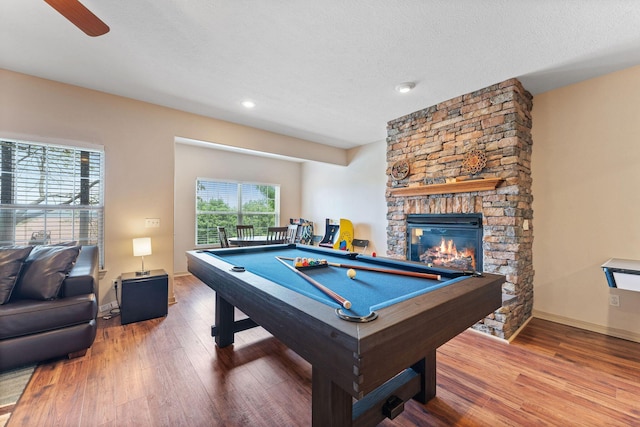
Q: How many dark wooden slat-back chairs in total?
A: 4